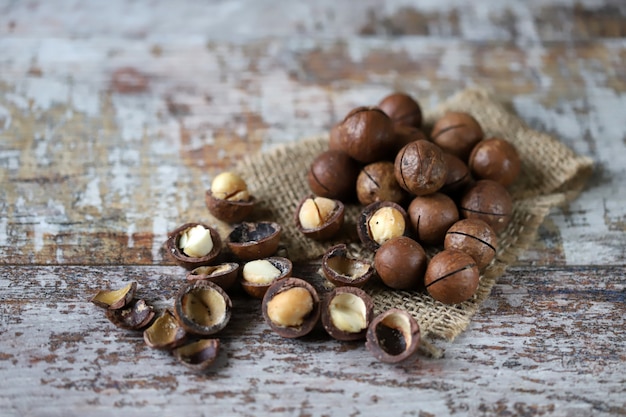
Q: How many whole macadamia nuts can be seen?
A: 15